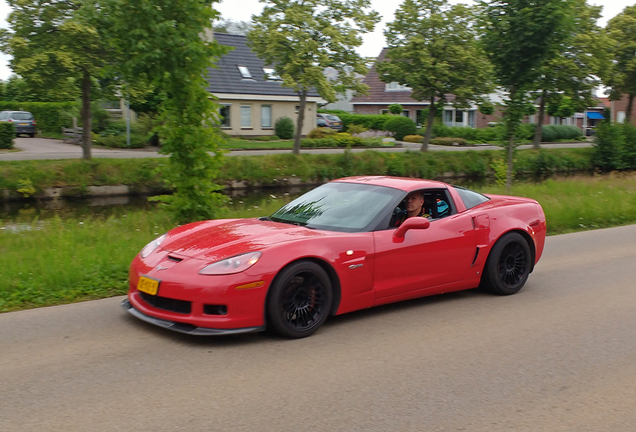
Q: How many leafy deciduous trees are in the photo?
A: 7